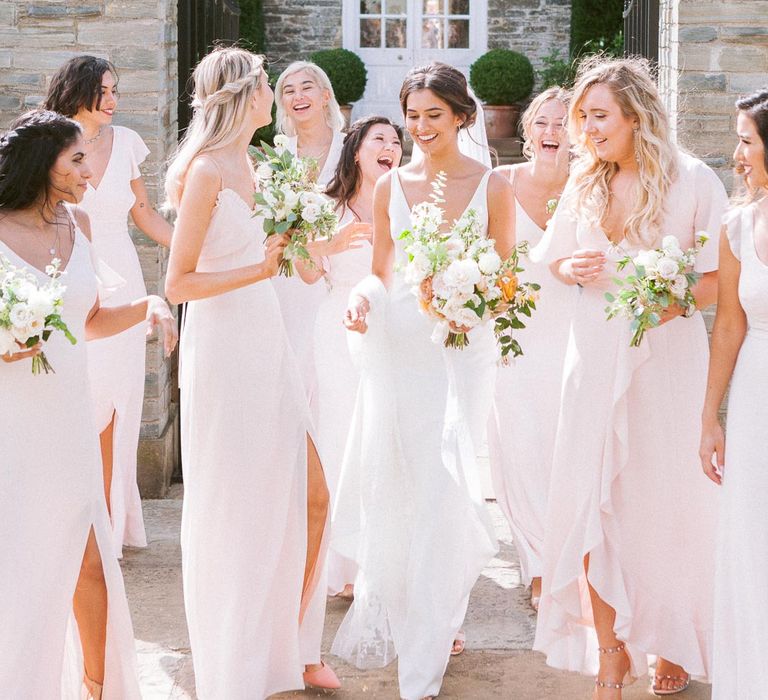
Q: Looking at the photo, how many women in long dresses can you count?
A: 9